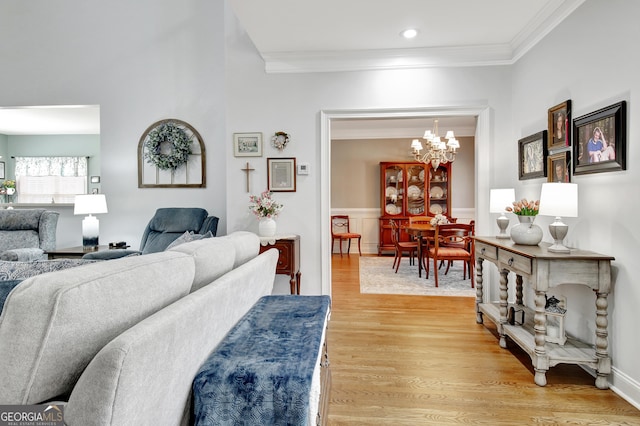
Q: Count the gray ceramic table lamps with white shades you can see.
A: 2